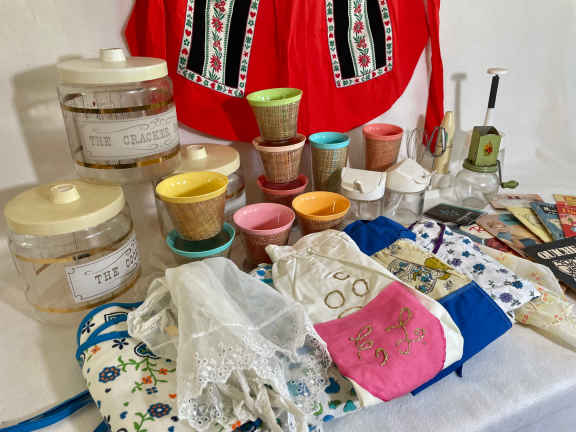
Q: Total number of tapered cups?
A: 9